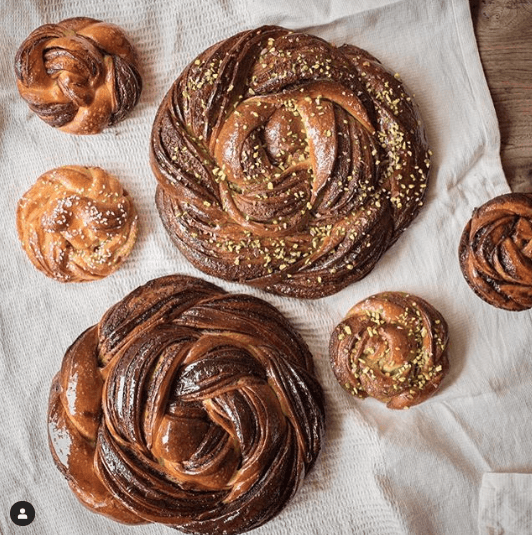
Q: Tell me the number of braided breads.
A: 6